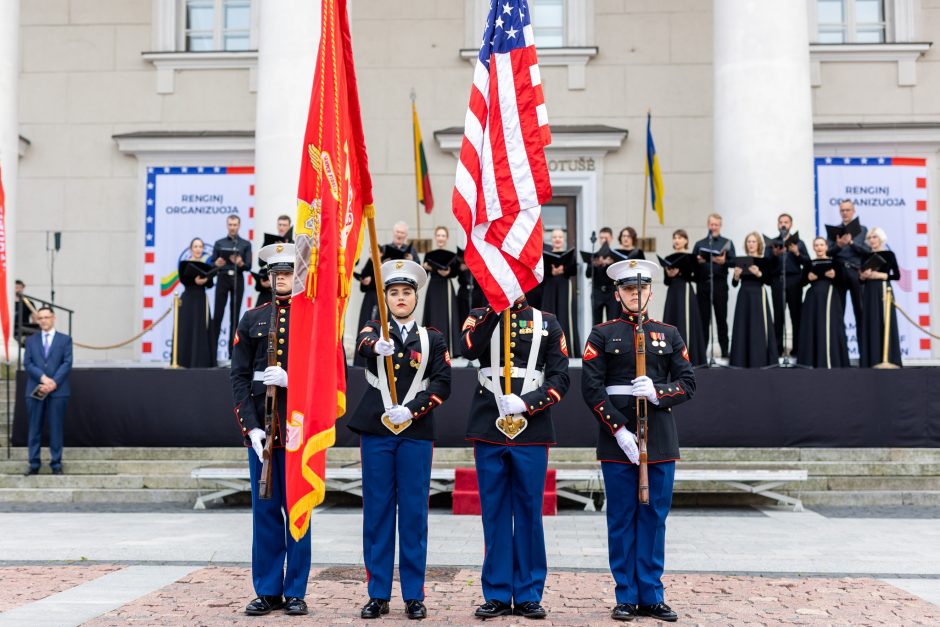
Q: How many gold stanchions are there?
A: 2